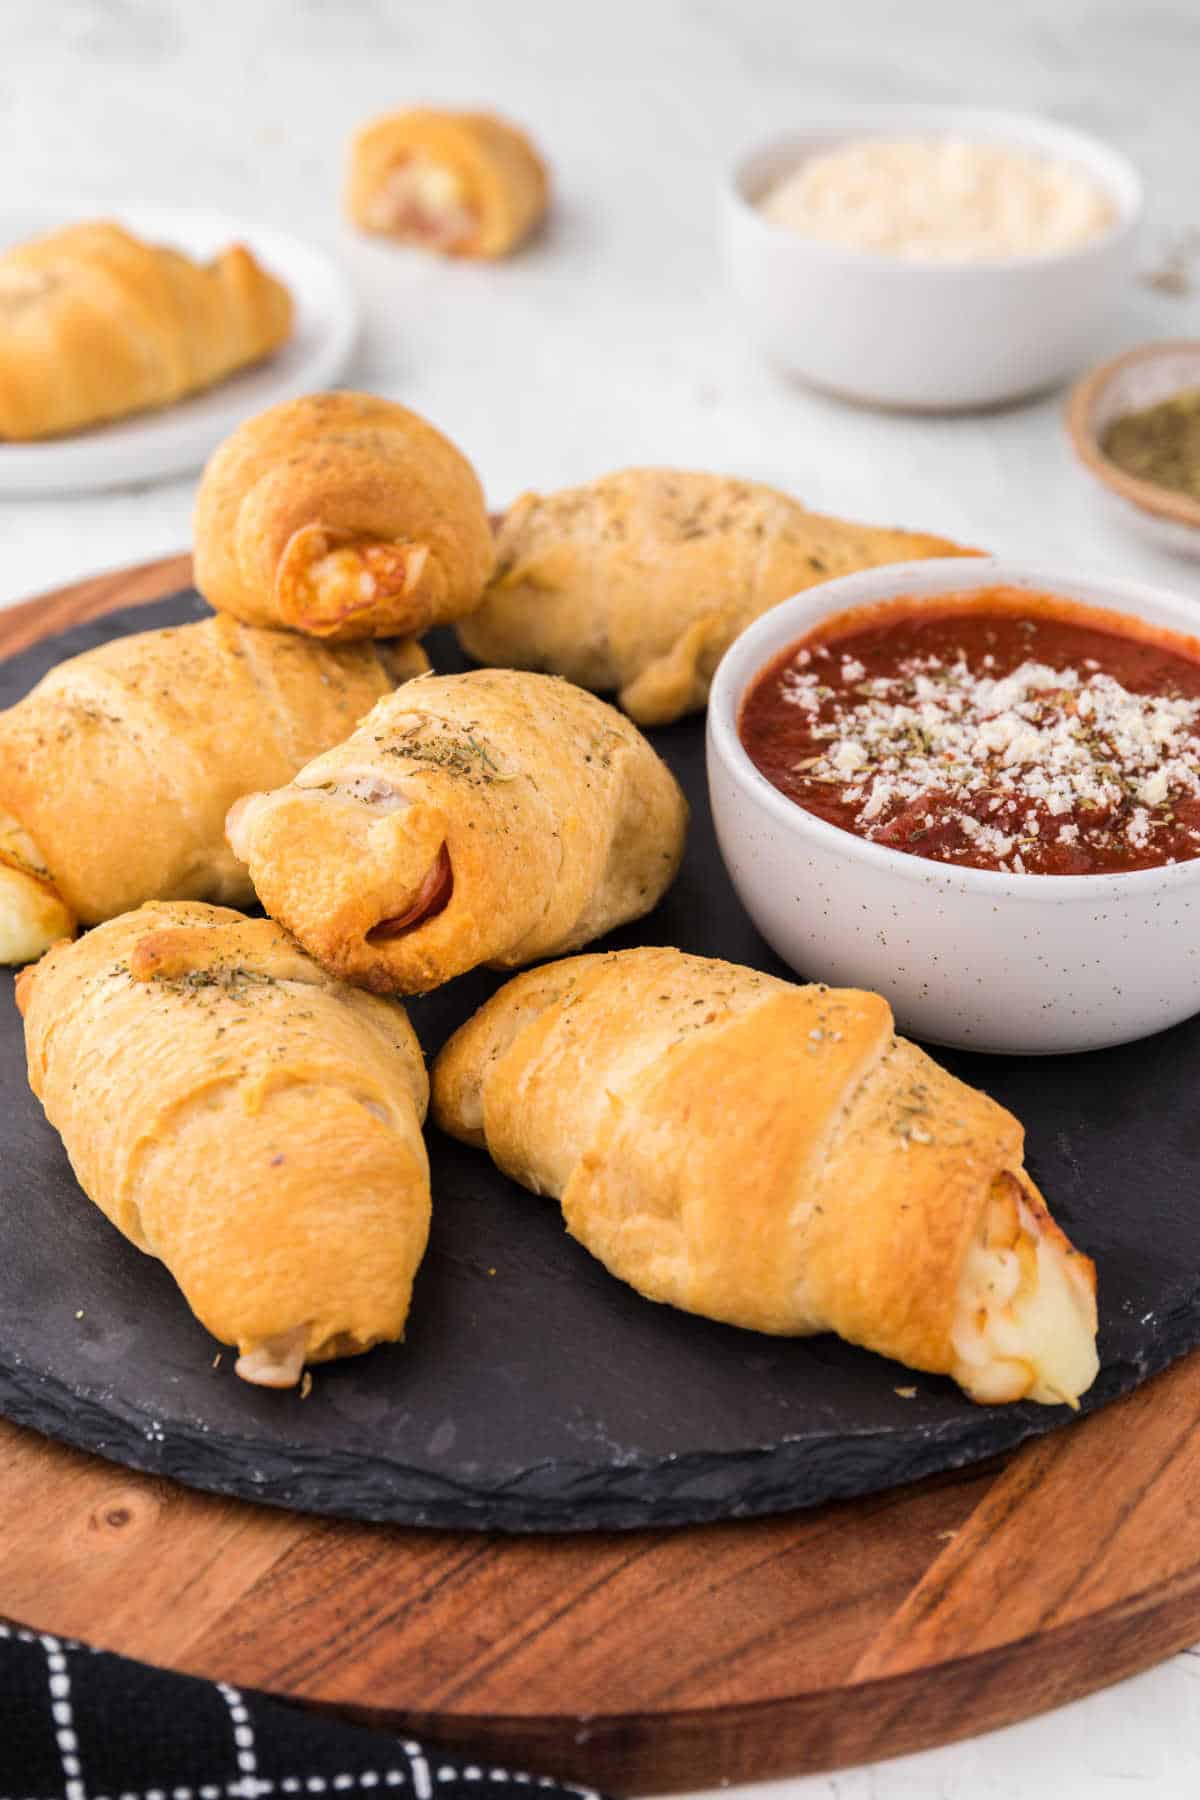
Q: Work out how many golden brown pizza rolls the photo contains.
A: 8